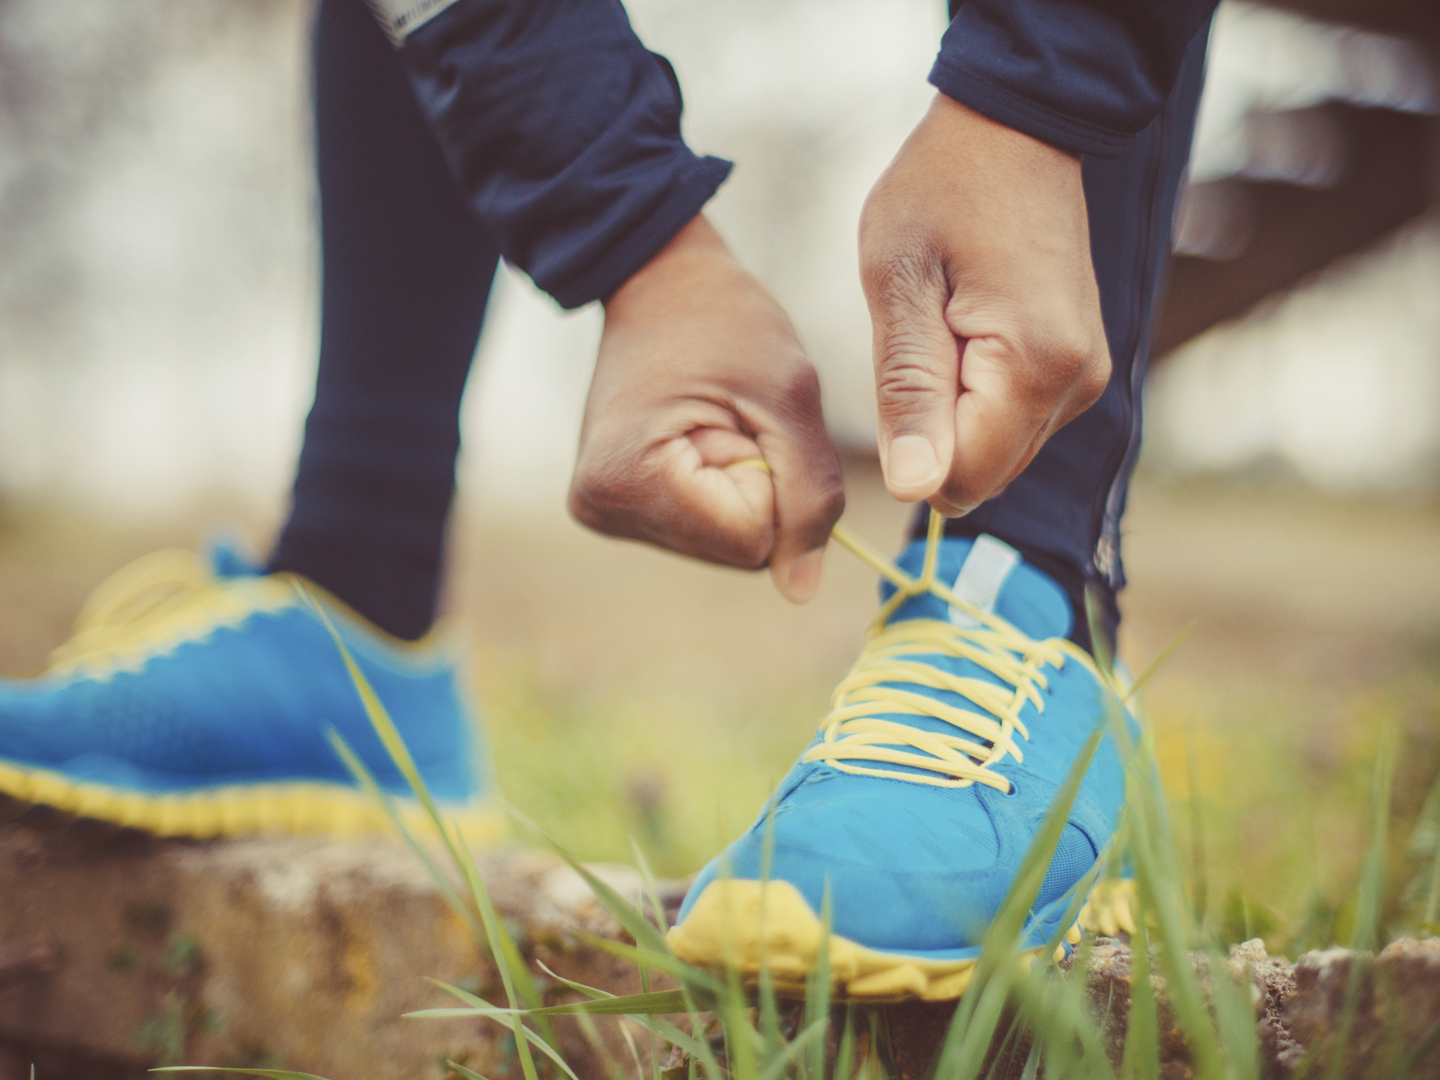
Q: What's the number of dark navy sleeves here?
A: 2